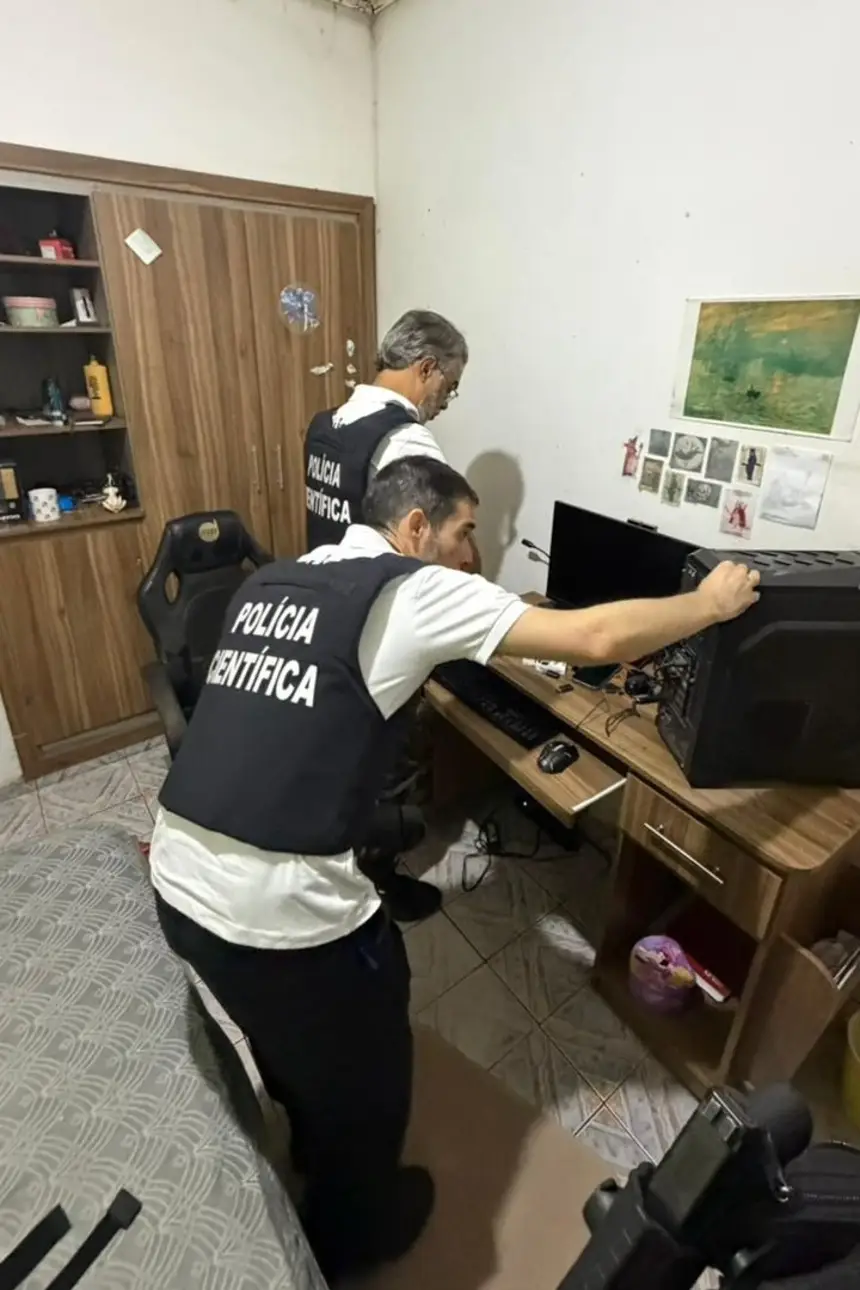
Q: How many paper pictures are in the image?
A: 11